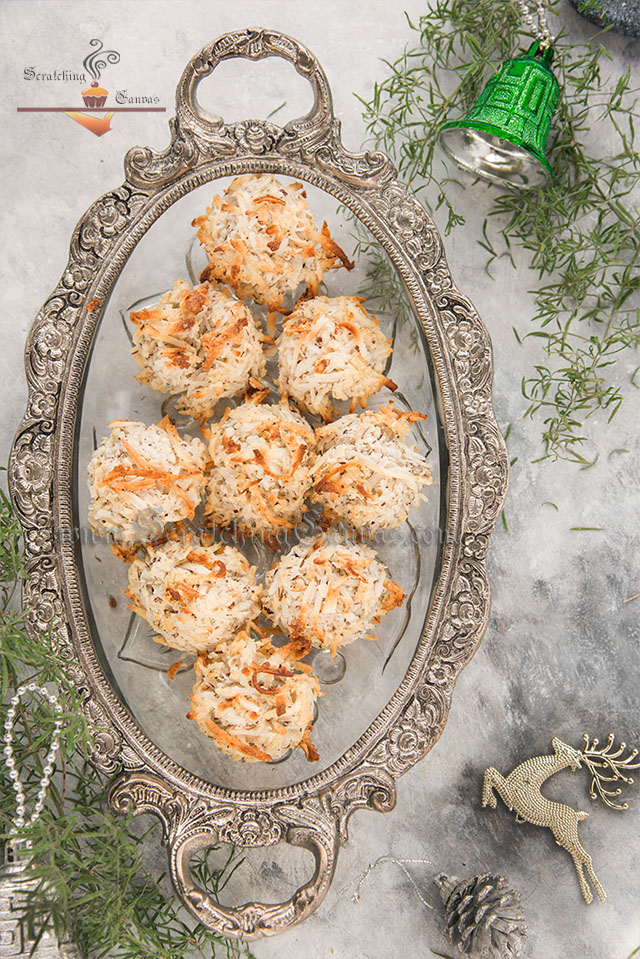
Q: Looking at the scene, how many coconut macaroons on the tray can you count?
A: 9